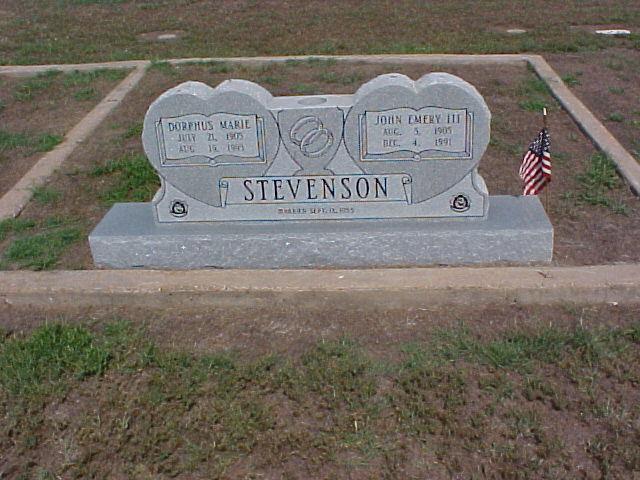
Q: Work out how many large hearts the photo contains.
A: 2